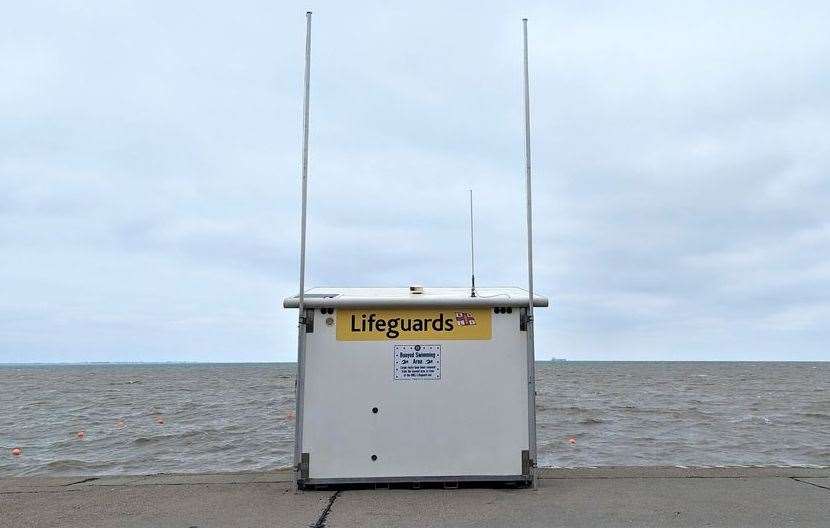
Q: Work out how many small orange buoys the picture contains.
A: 6